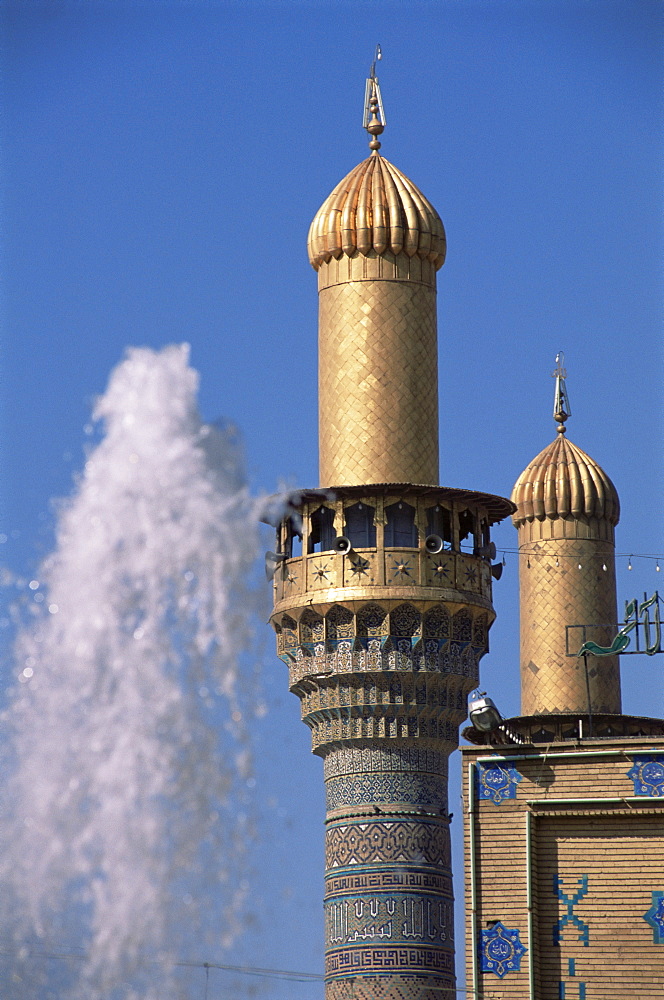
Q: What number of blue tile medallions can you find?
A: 4